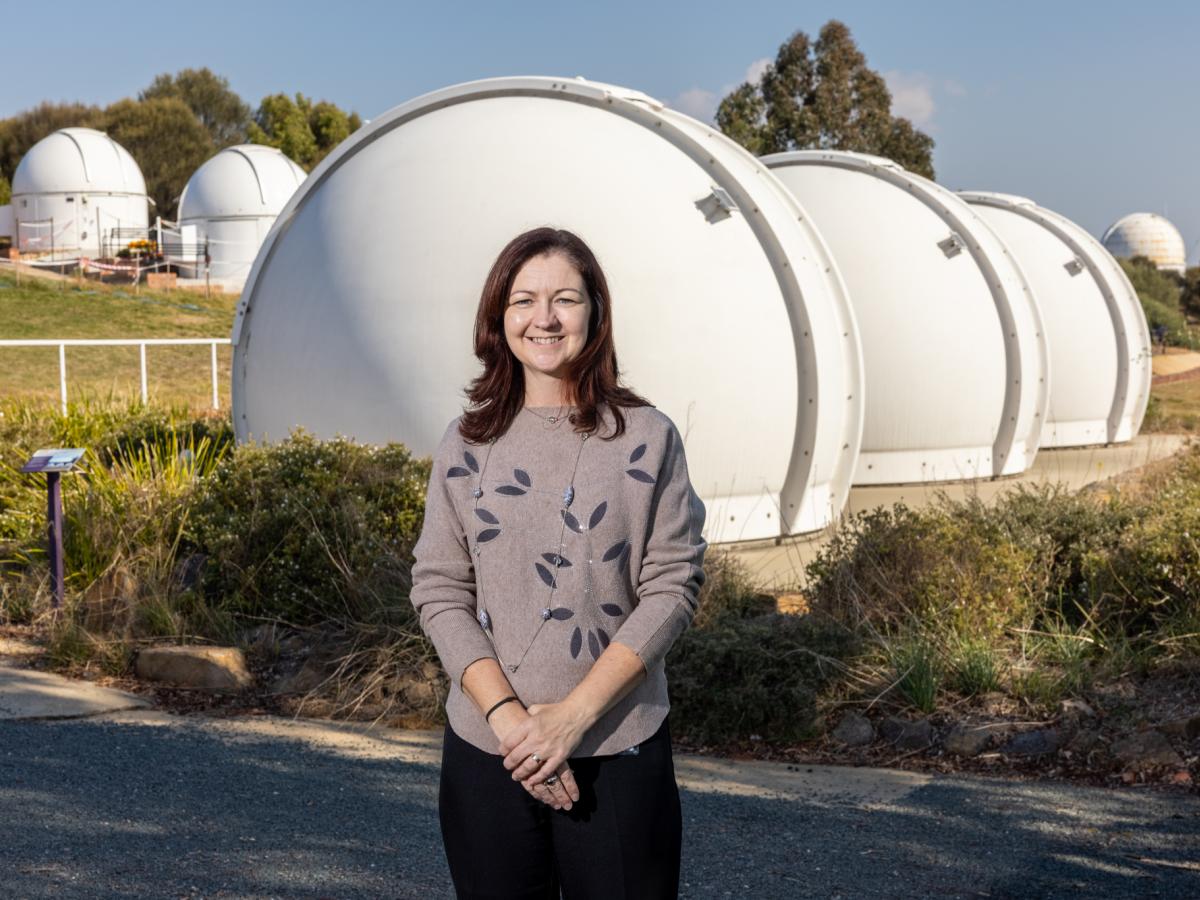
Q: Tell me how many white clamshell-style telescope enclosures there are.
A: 3